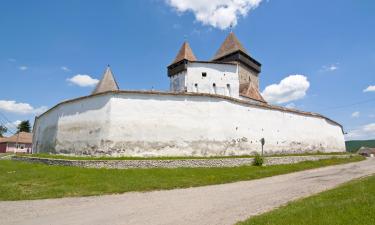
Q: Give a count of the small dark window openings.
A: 4